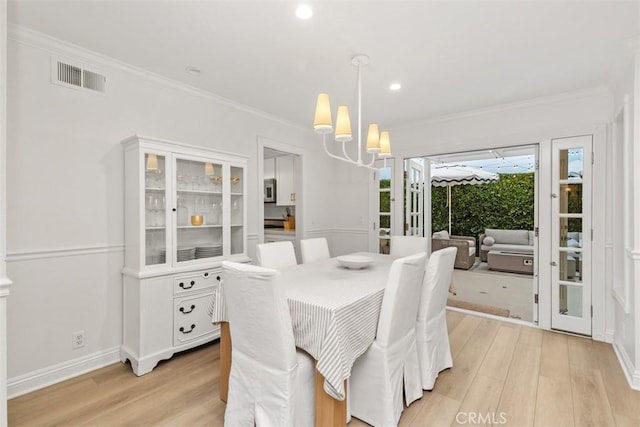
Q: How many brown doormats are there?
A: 1